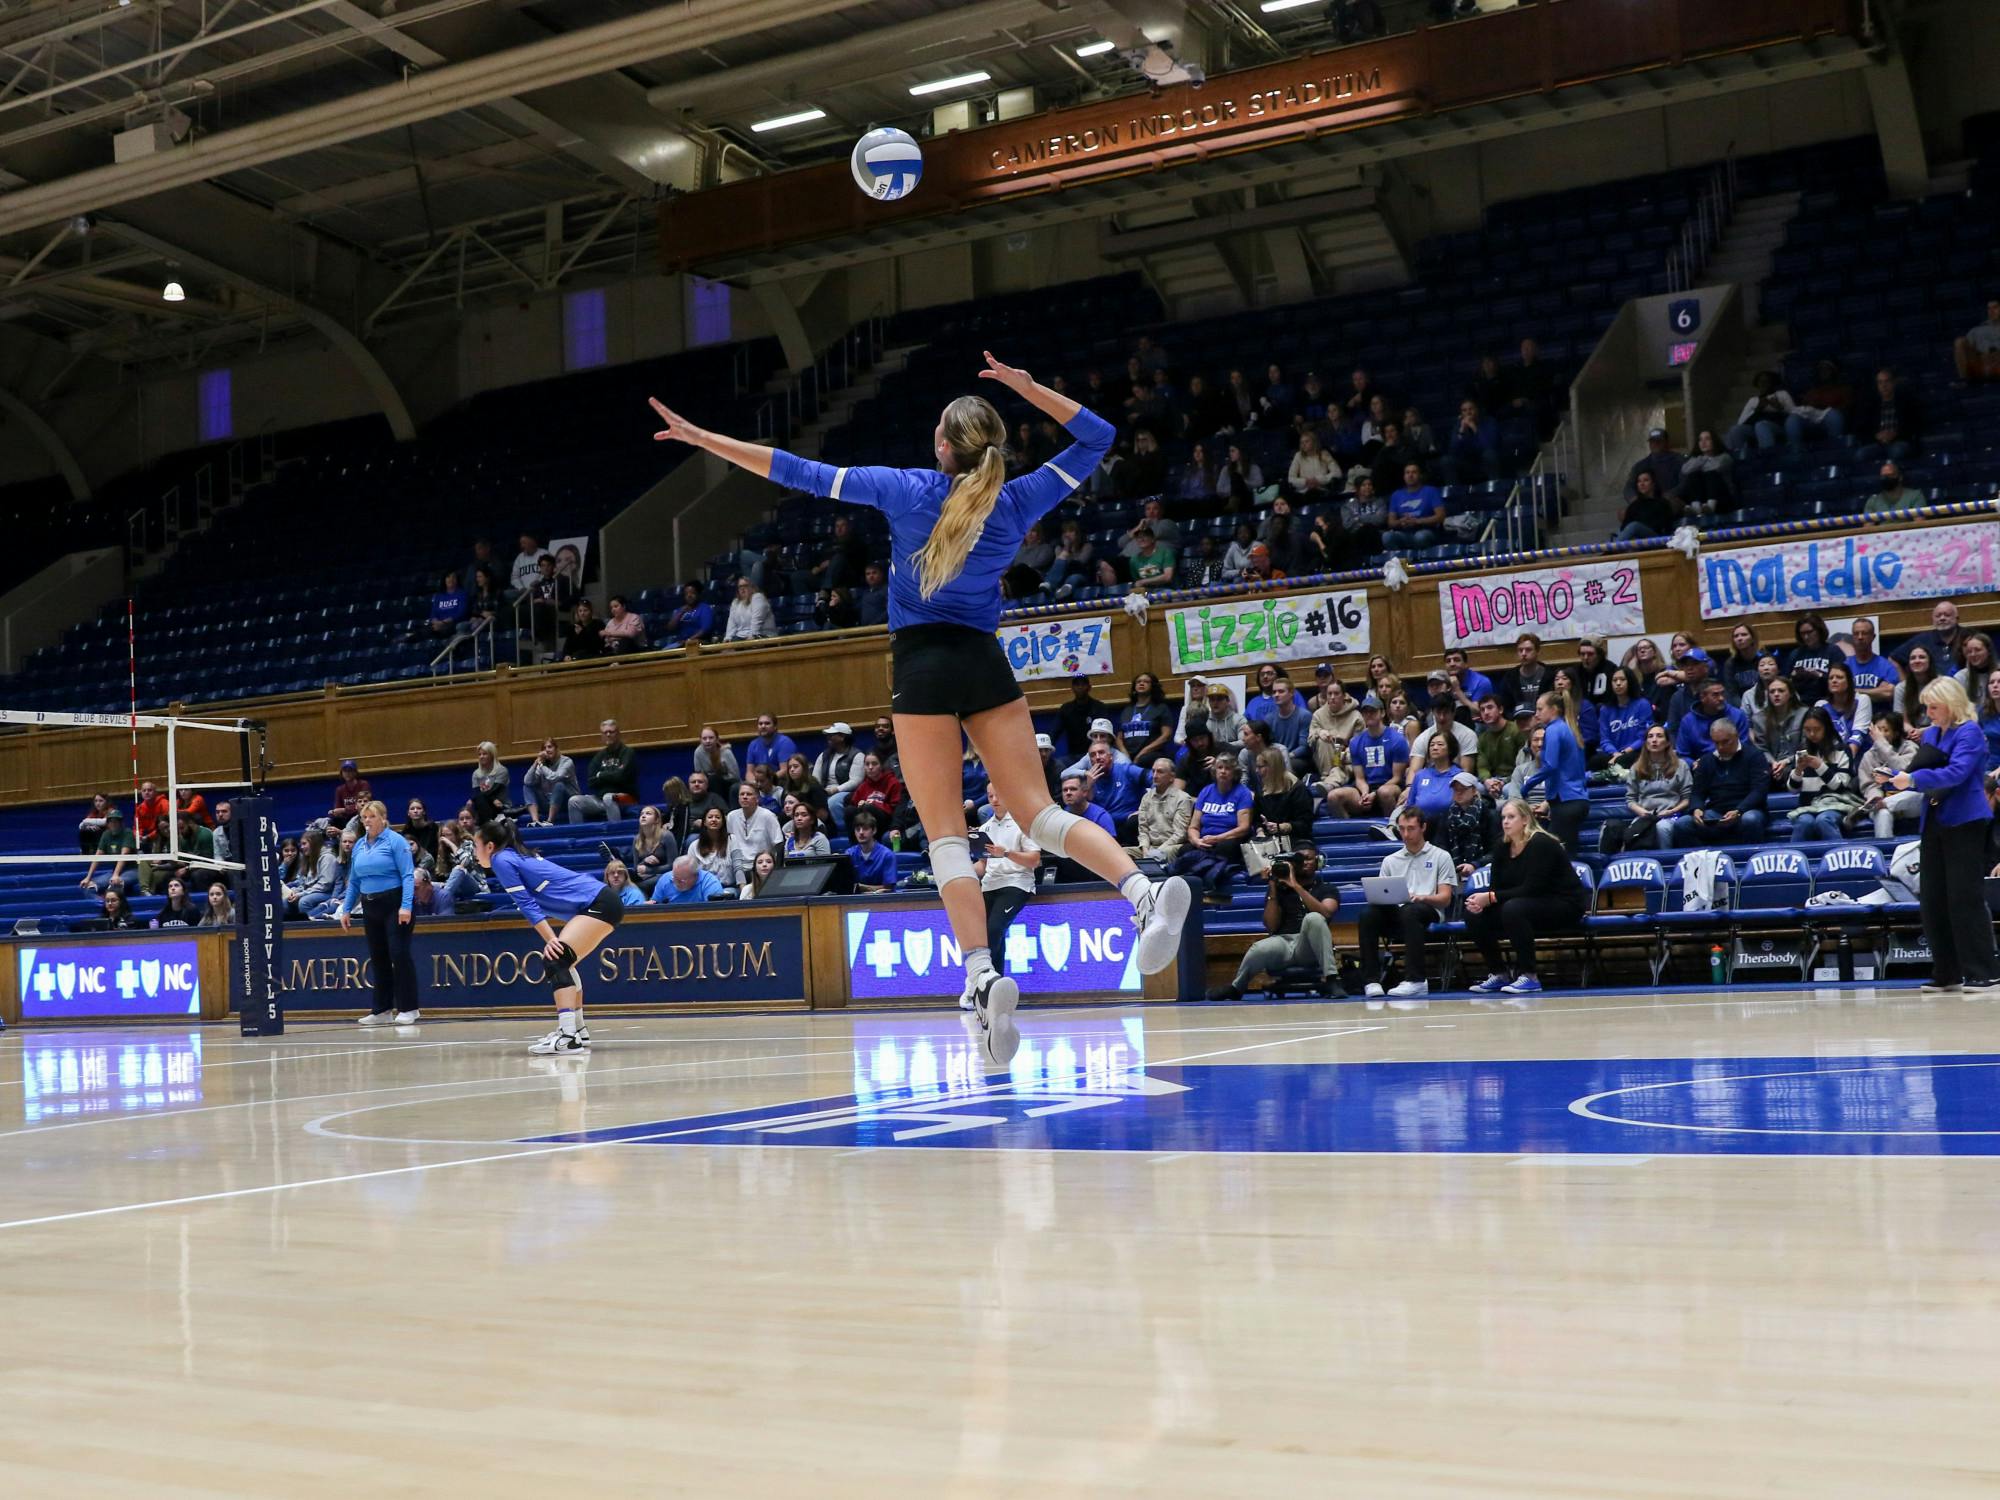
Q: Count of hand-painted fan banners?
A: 4